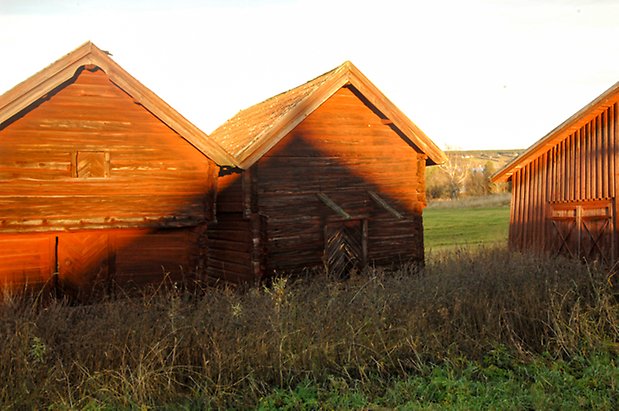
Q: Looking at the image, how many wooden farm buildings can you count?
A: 3